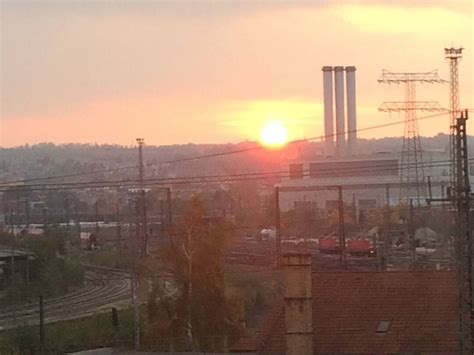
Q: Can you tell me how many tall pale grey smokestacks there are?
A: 3